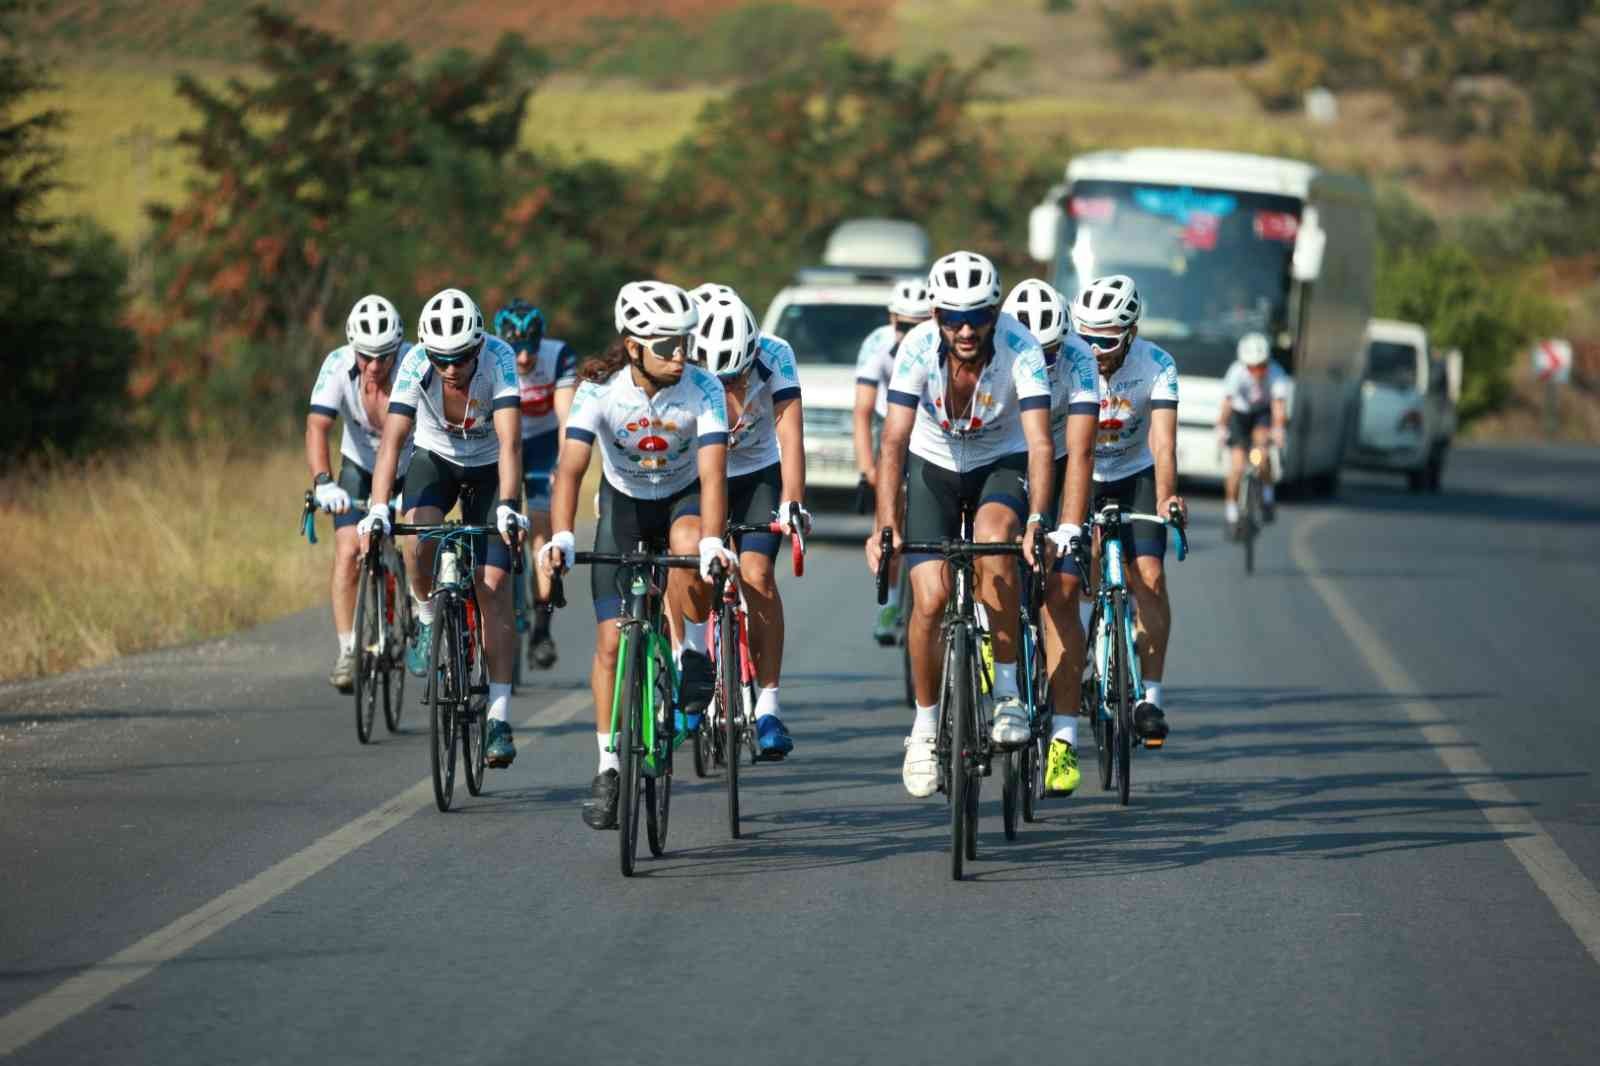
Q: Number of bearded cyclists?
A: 2